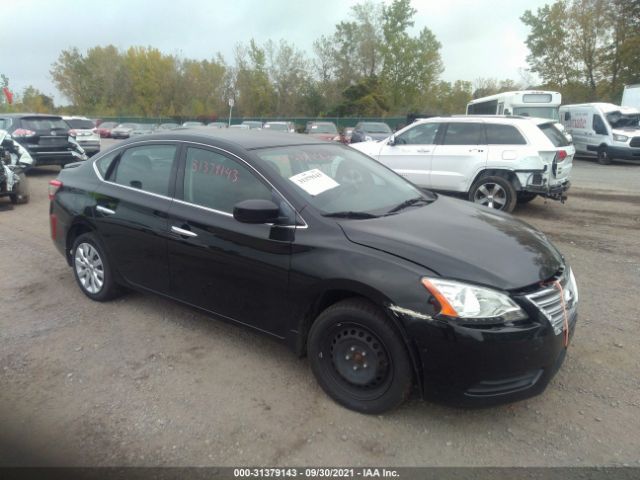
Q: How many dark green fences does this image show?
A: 1